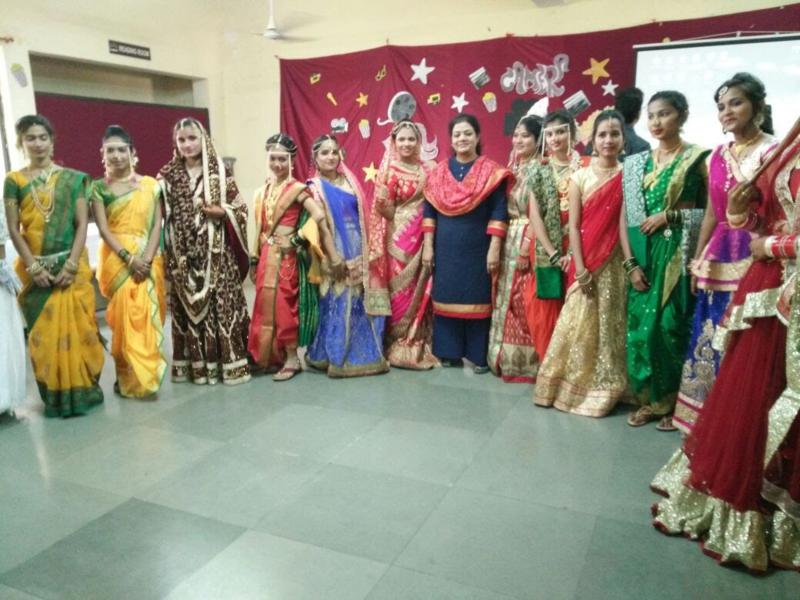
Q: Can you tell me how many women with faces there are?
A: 12